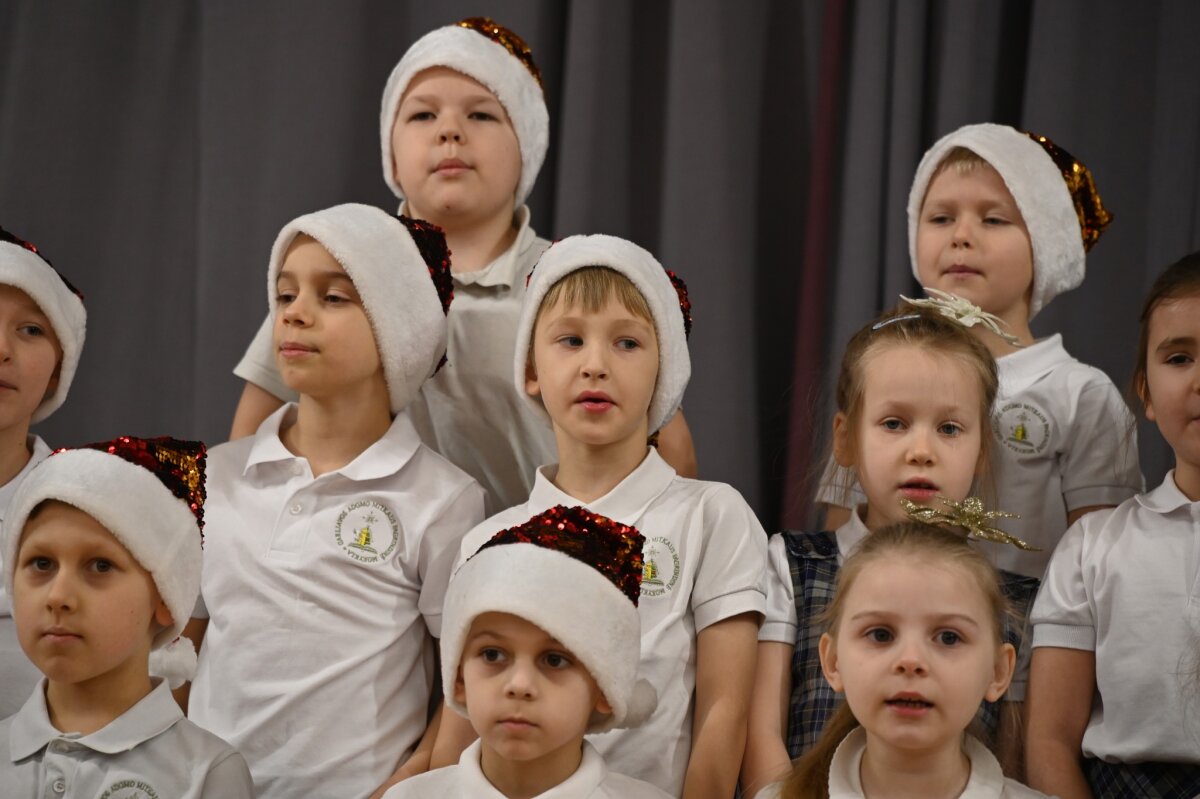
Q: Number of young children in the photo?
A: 10